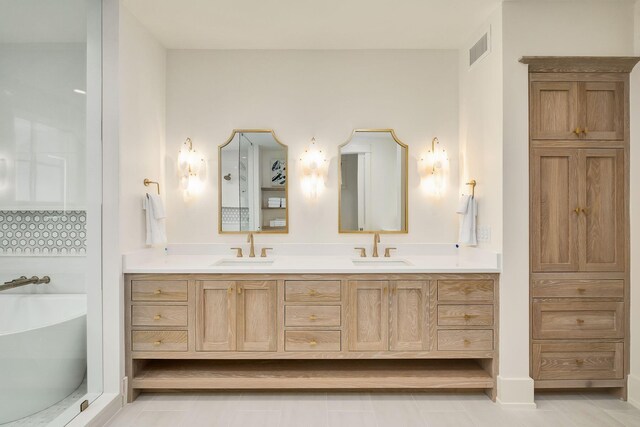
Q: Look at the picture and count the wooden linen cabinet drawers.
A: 3